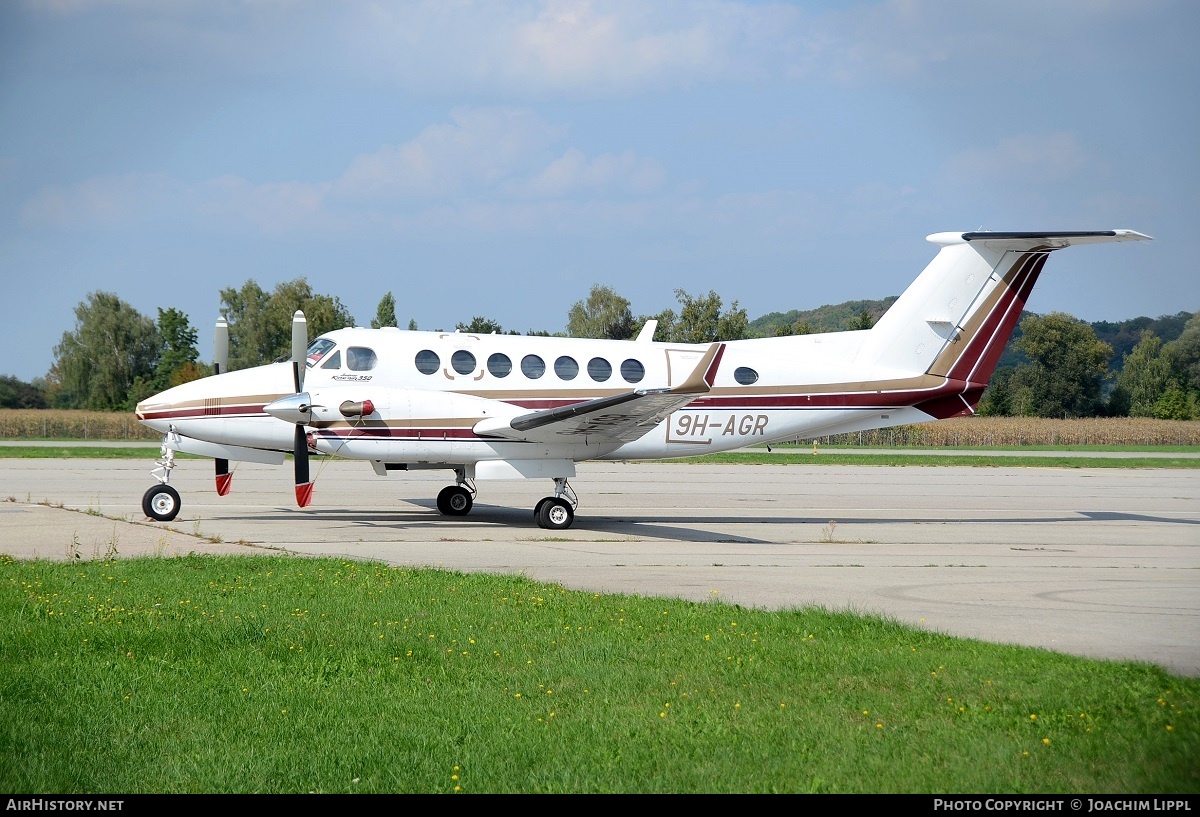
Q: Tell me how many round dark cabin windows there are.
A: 8